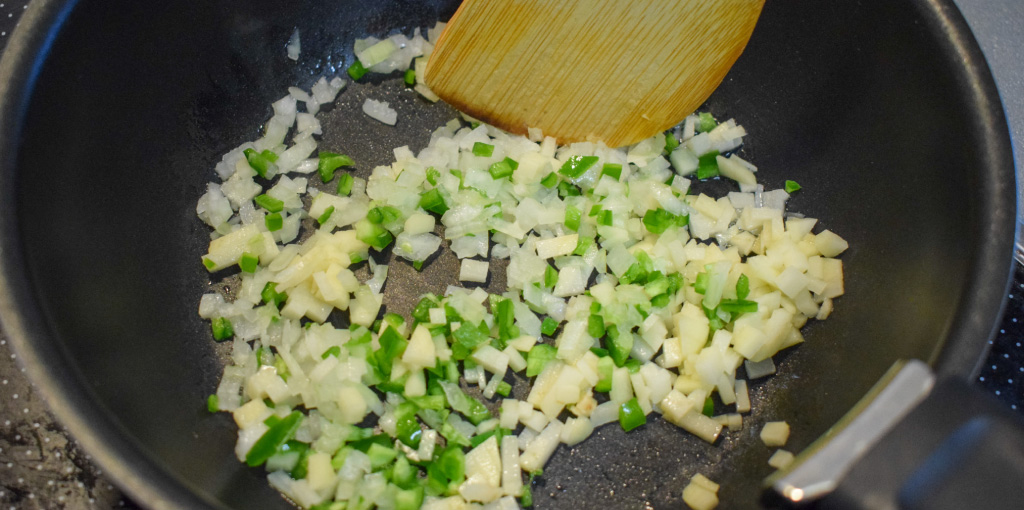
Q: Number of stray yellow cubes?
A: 4